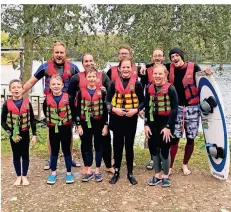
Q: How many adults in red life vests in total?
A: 5